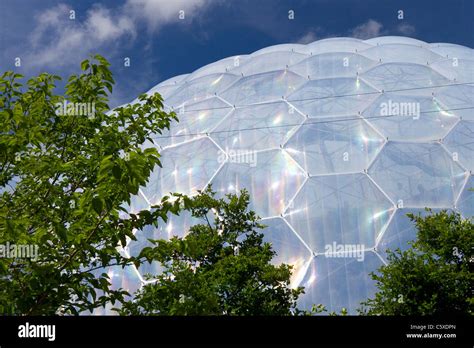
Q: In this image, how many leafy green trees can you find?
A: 3